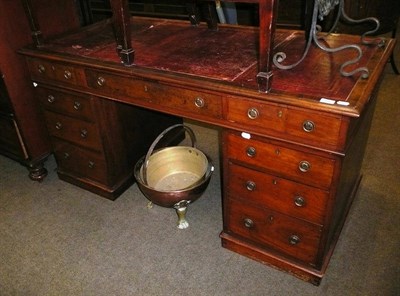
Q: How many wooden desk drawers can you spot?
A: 9